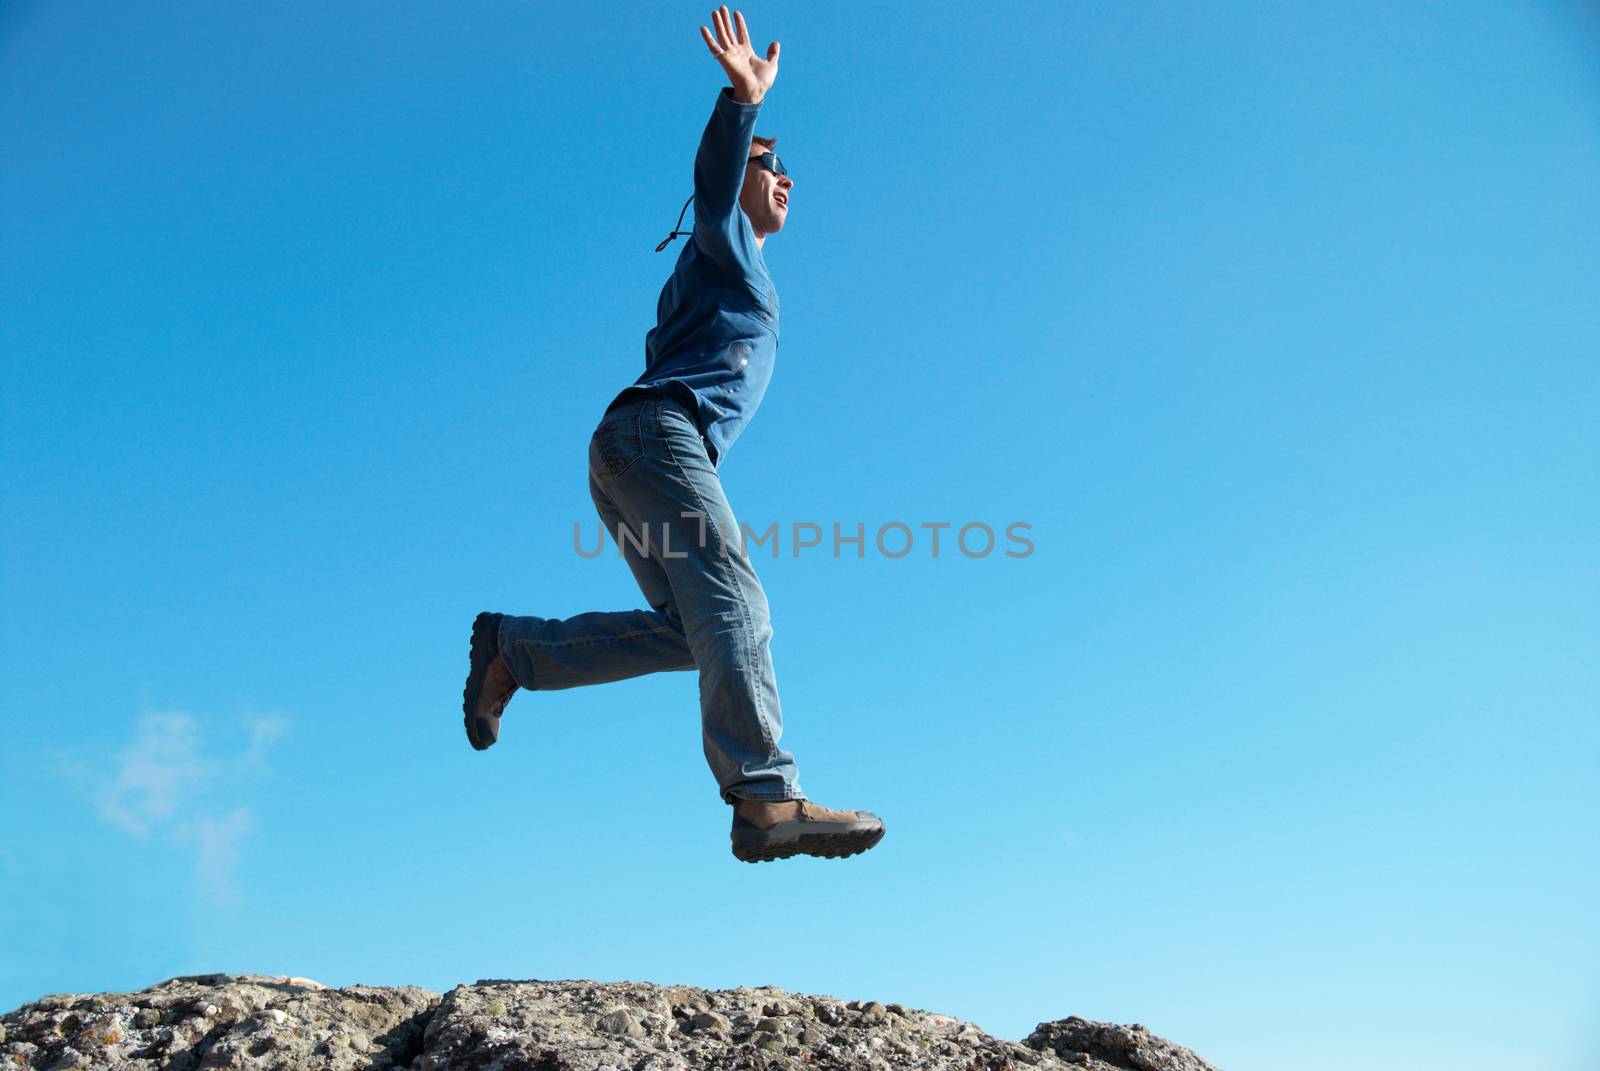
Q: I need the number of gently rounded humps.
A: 3